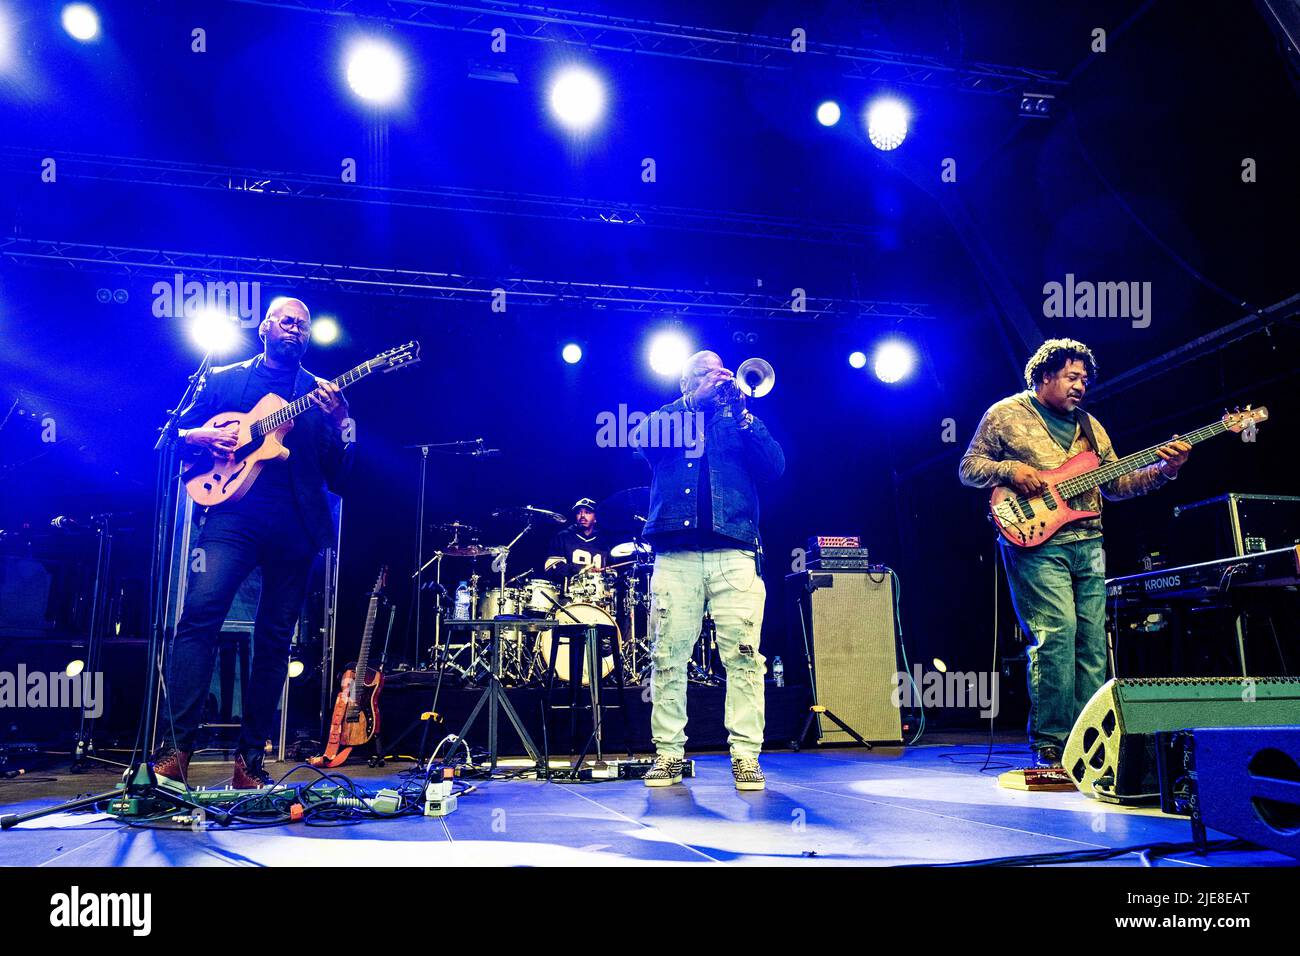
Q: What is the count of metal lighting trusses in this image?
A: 3